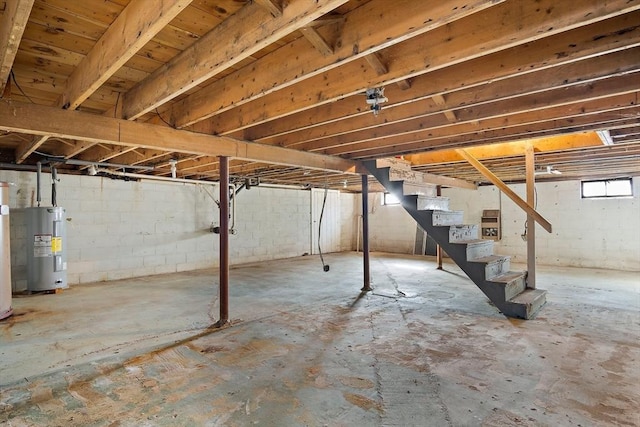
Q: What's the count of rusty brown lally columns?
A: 3